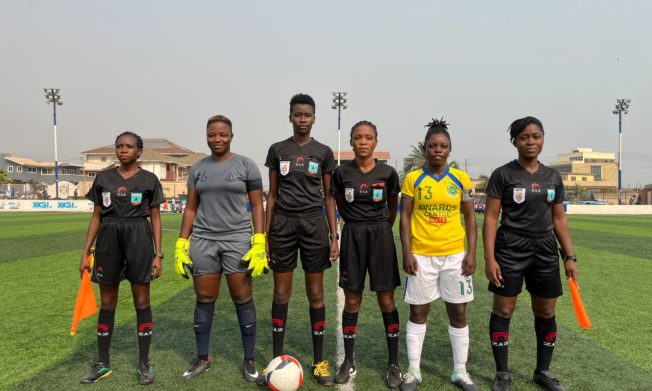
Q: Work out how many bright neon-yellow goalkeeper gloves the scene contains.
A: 2